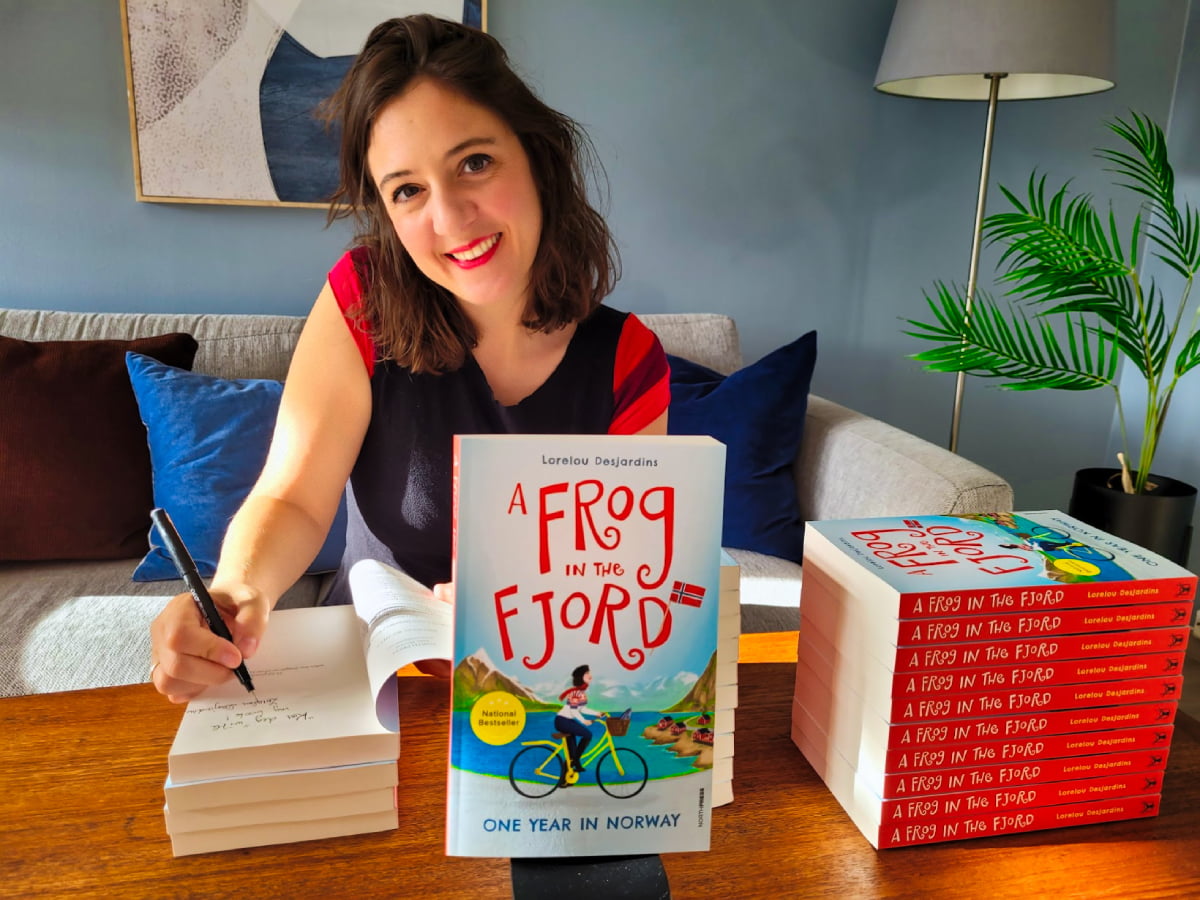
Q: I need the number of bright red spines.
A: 10